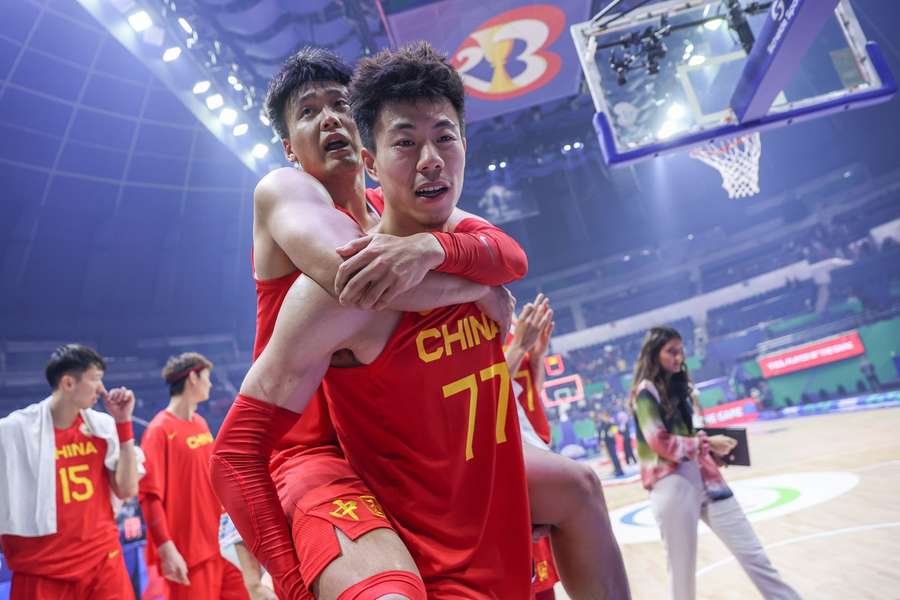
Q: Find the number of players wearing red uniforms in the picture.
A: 5